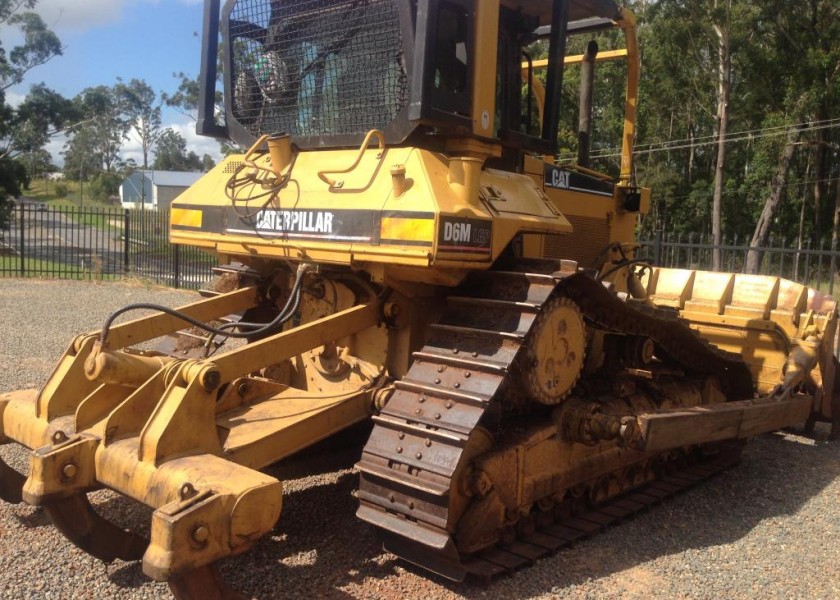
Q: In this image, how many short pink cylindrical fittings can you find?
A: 0